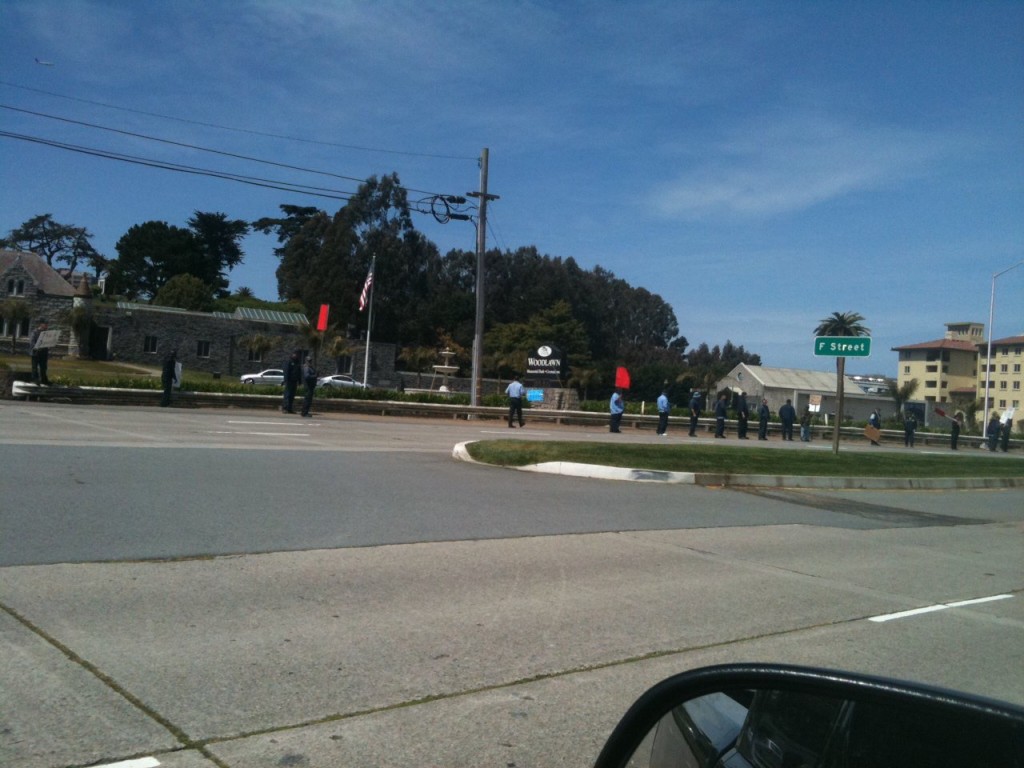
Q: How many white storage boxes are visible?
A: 0